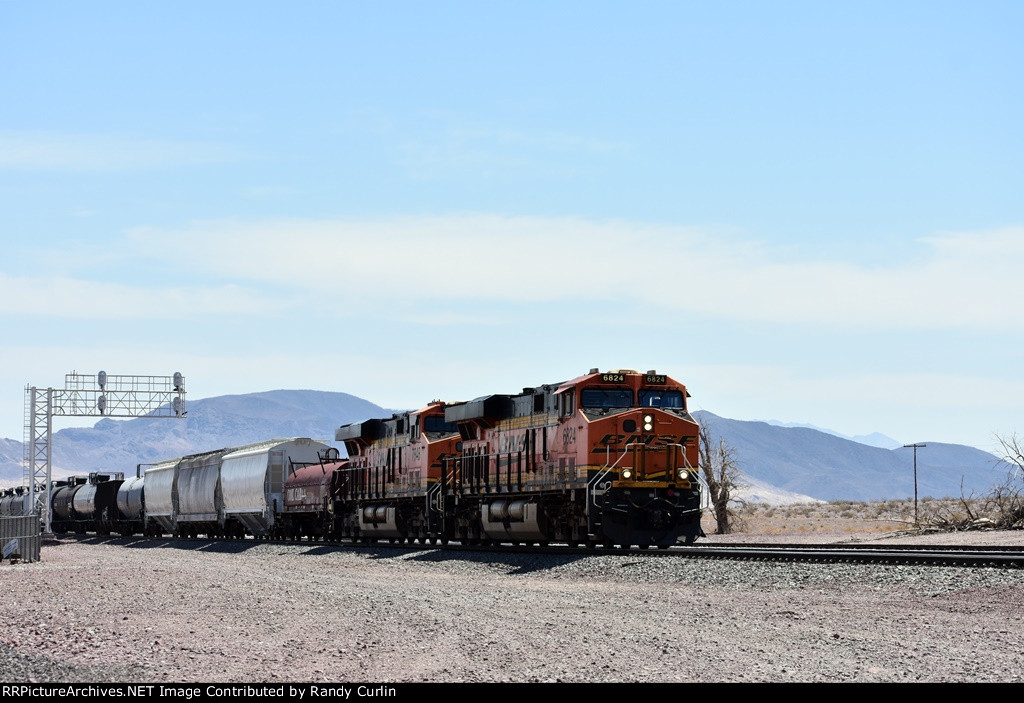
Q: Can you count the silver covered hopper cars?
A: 3